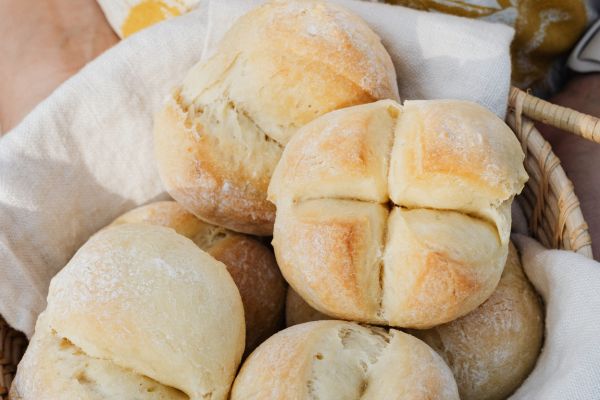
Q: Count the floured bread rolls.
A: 6